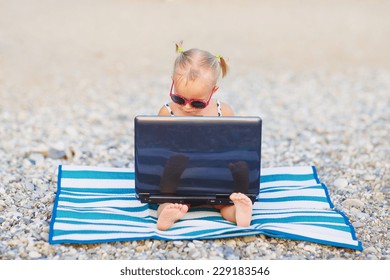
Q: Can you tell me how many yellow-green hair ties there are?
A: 2